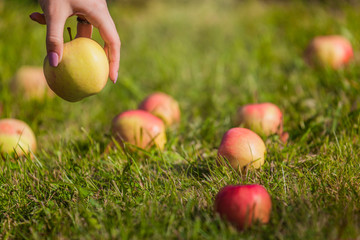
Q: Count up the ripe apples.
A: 9